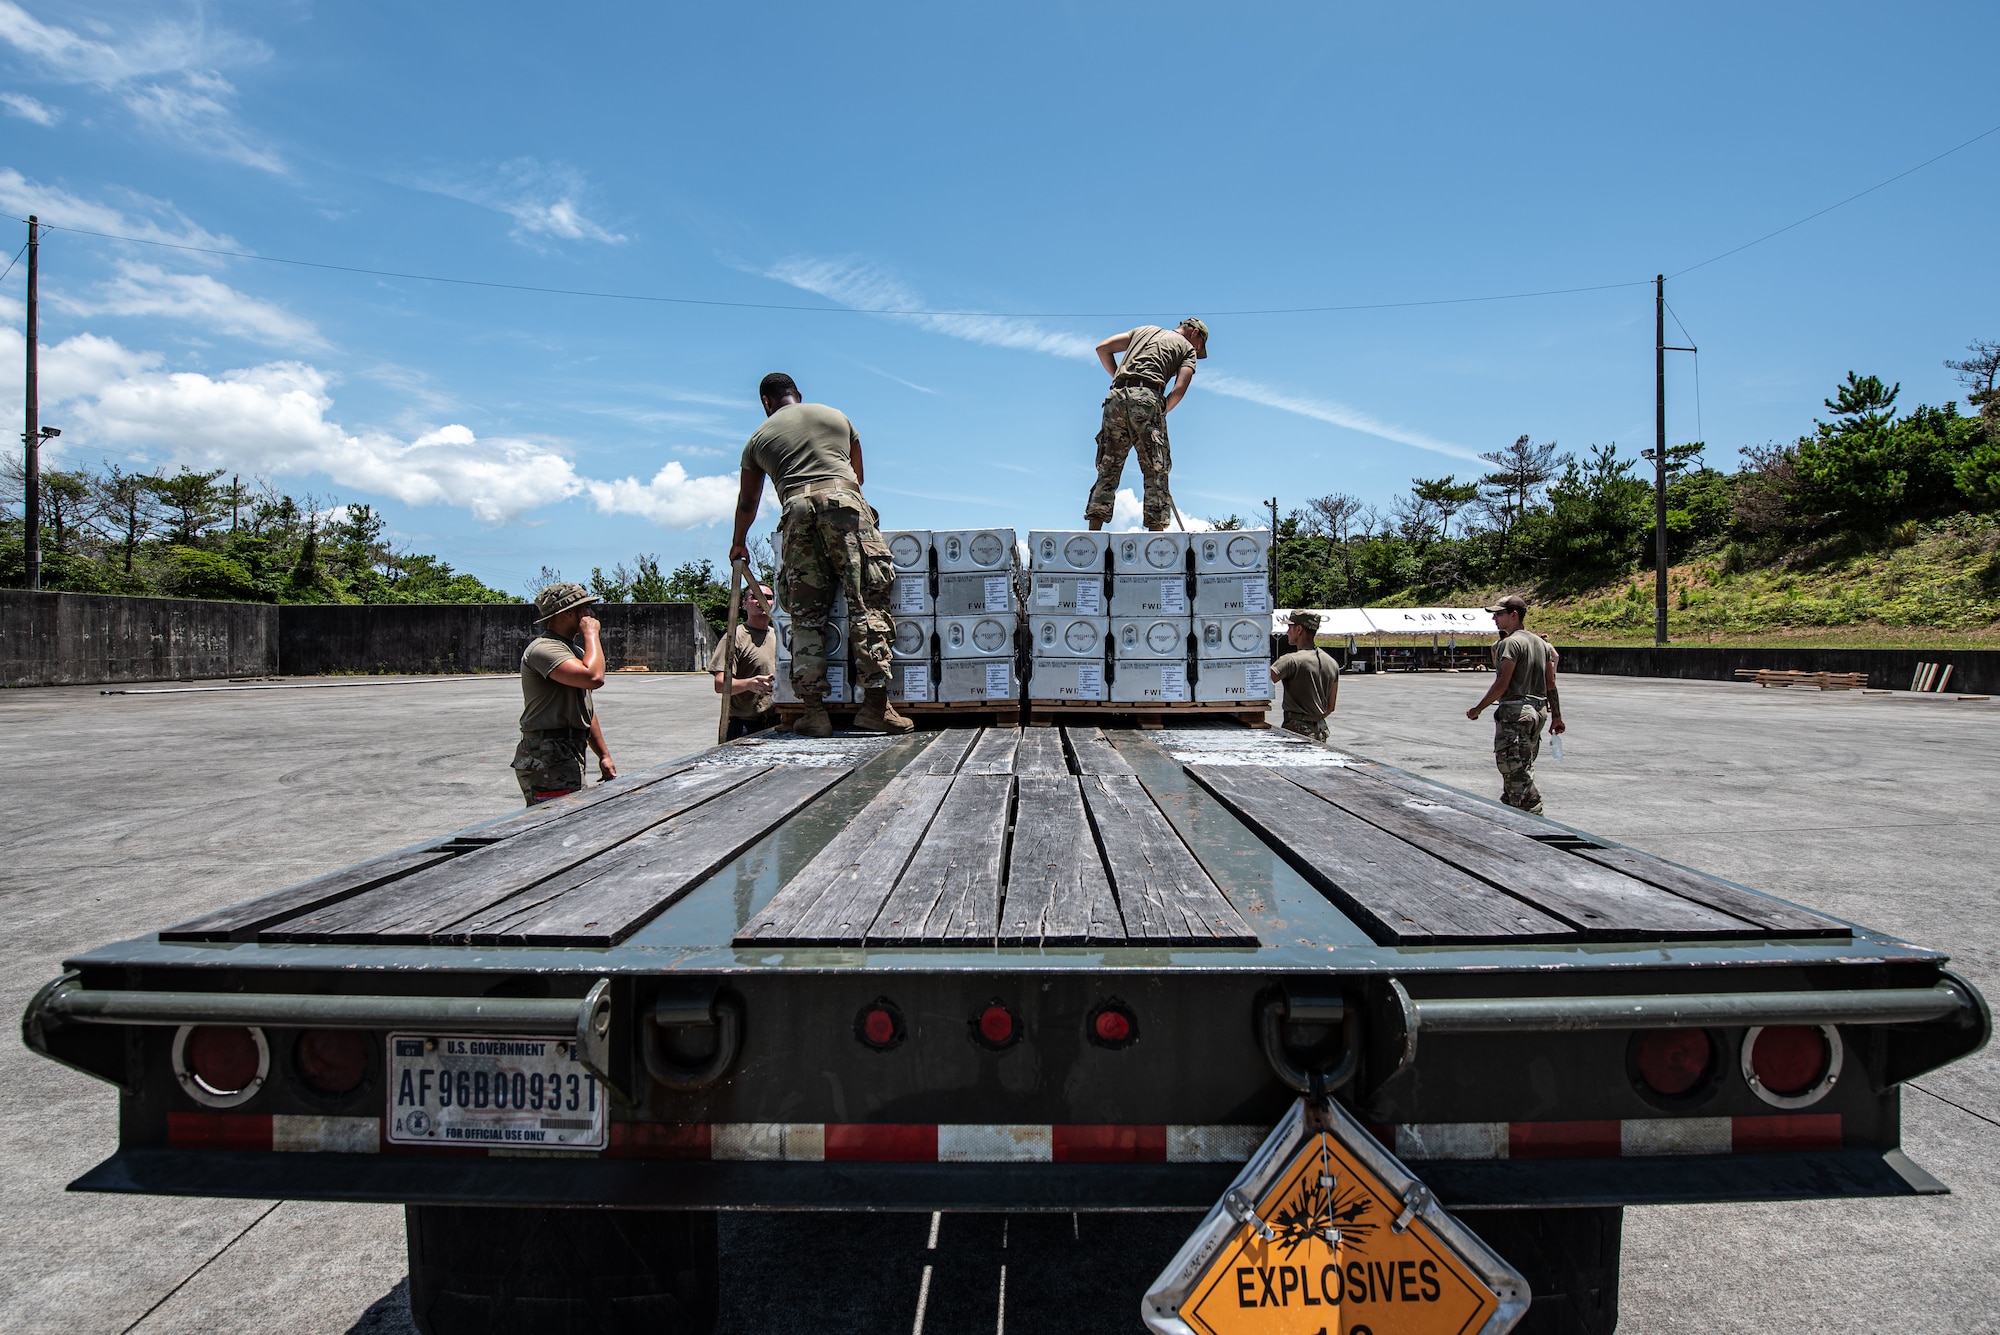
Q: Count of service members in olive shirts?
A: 6